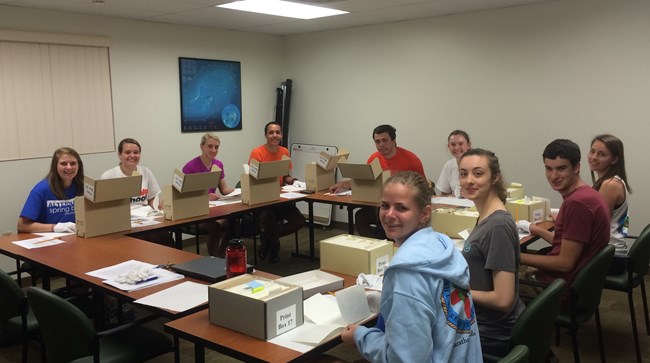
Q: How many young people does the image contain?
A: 10